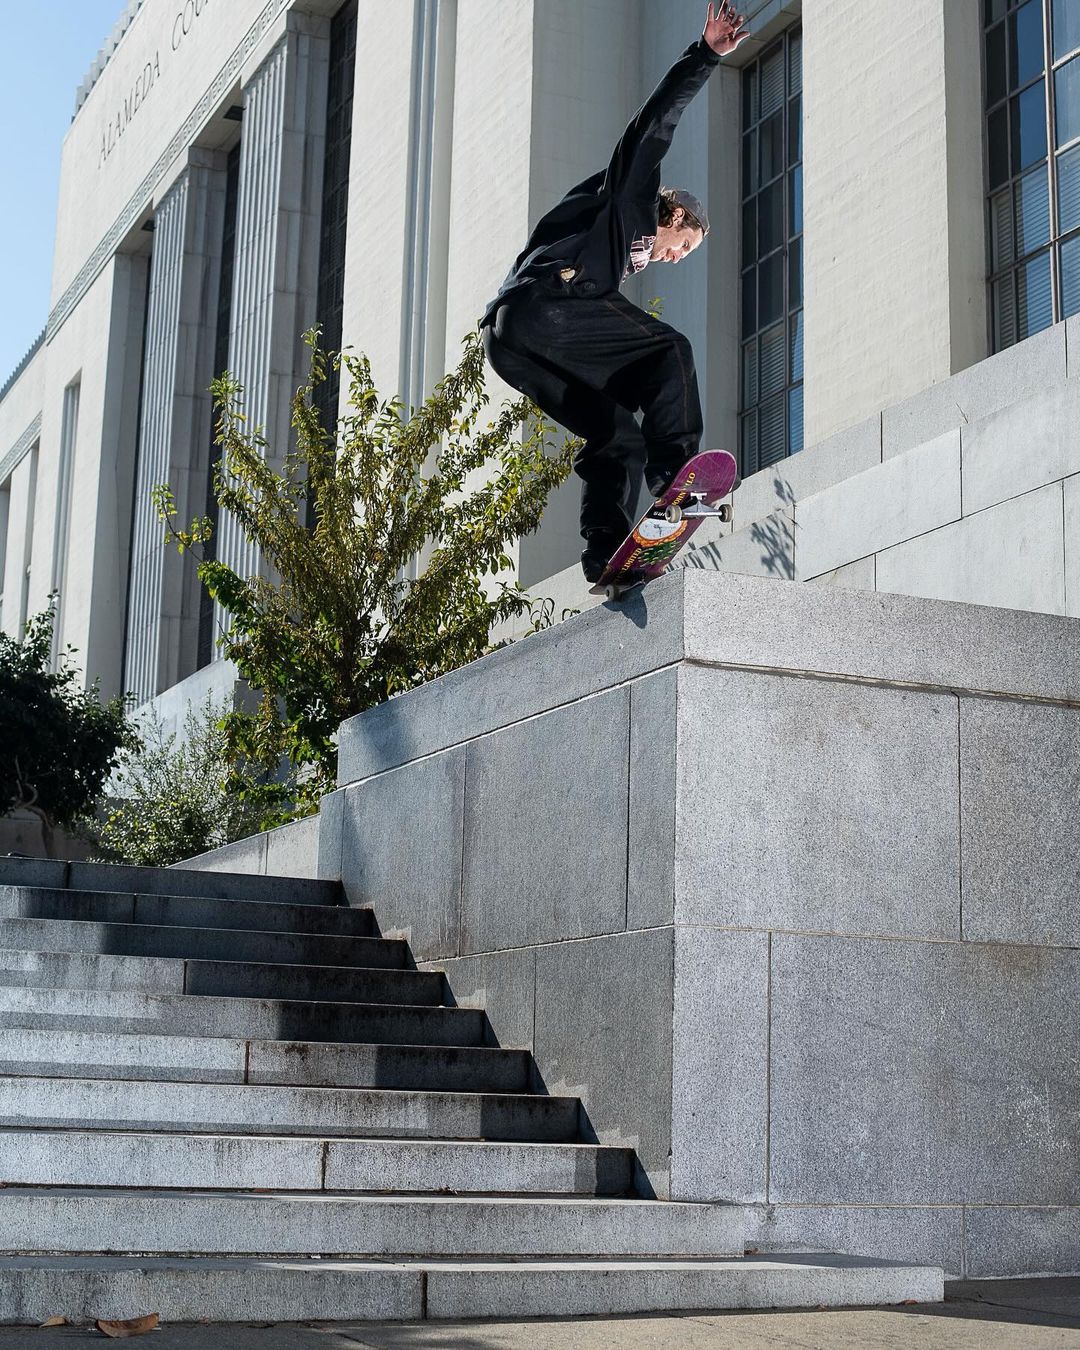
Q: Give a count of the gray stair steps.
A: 10